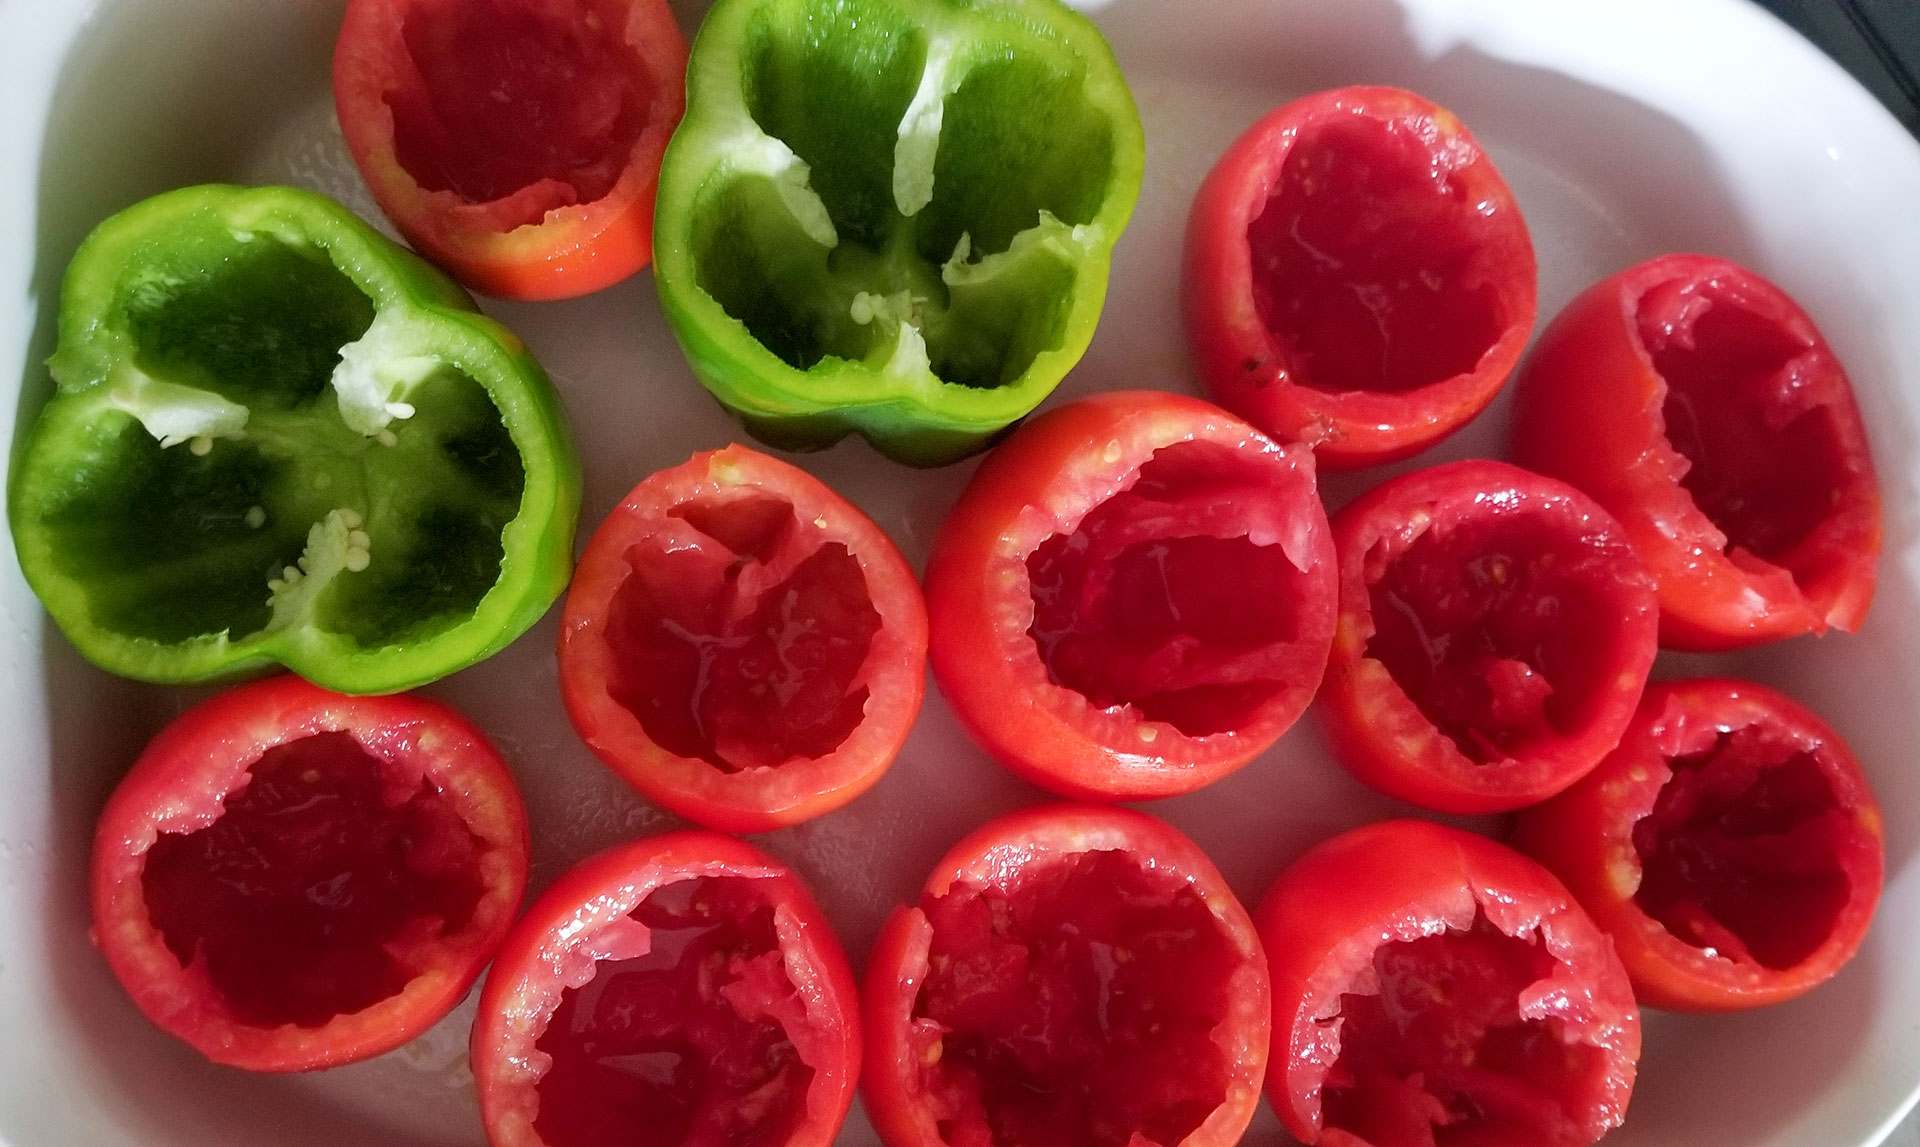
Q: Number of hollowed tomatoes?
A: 11